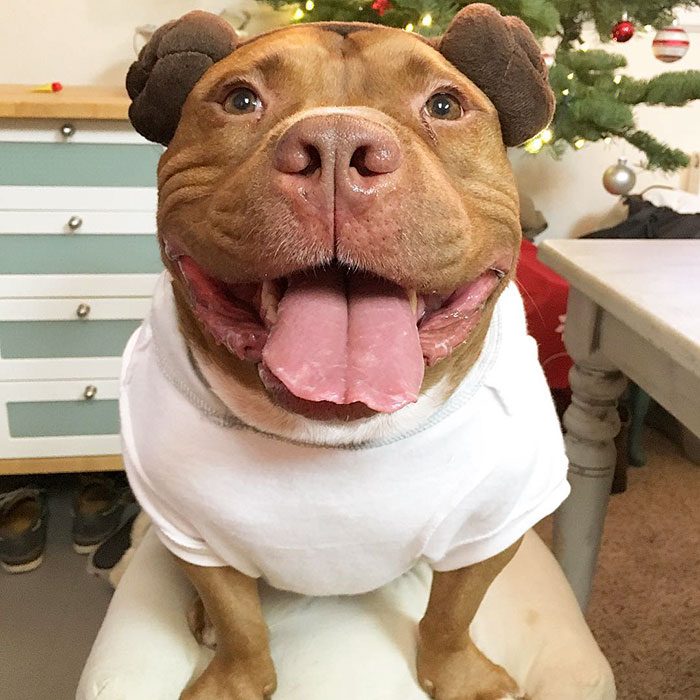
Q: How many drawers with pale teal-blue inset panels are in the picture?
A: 4